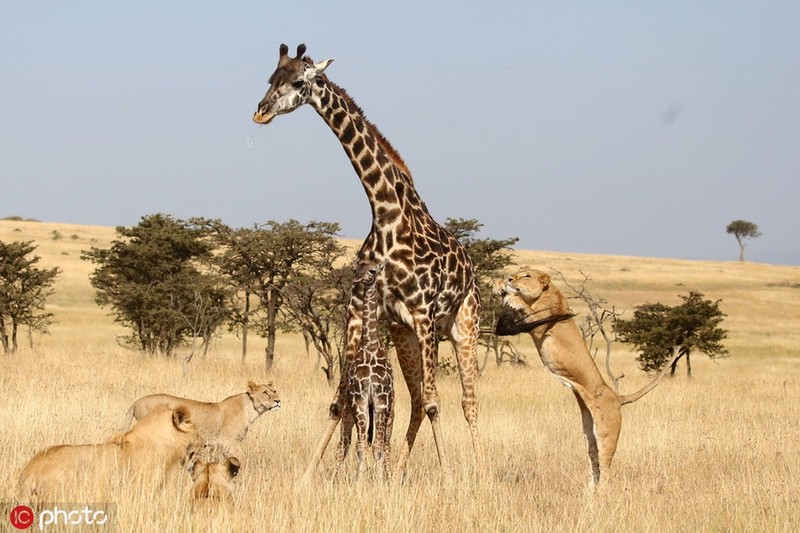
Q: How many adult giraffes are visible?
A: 1